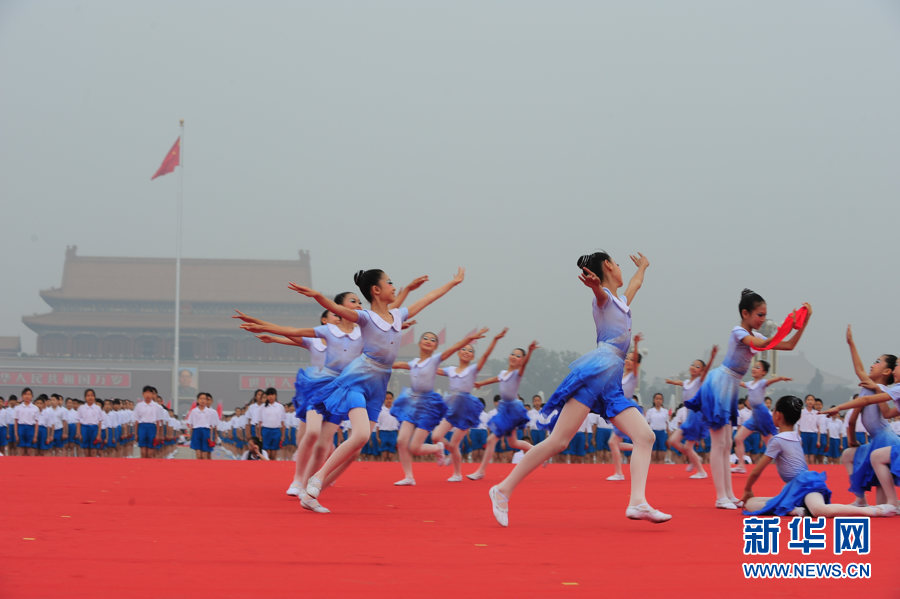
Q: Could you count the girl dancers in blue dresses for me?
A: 14